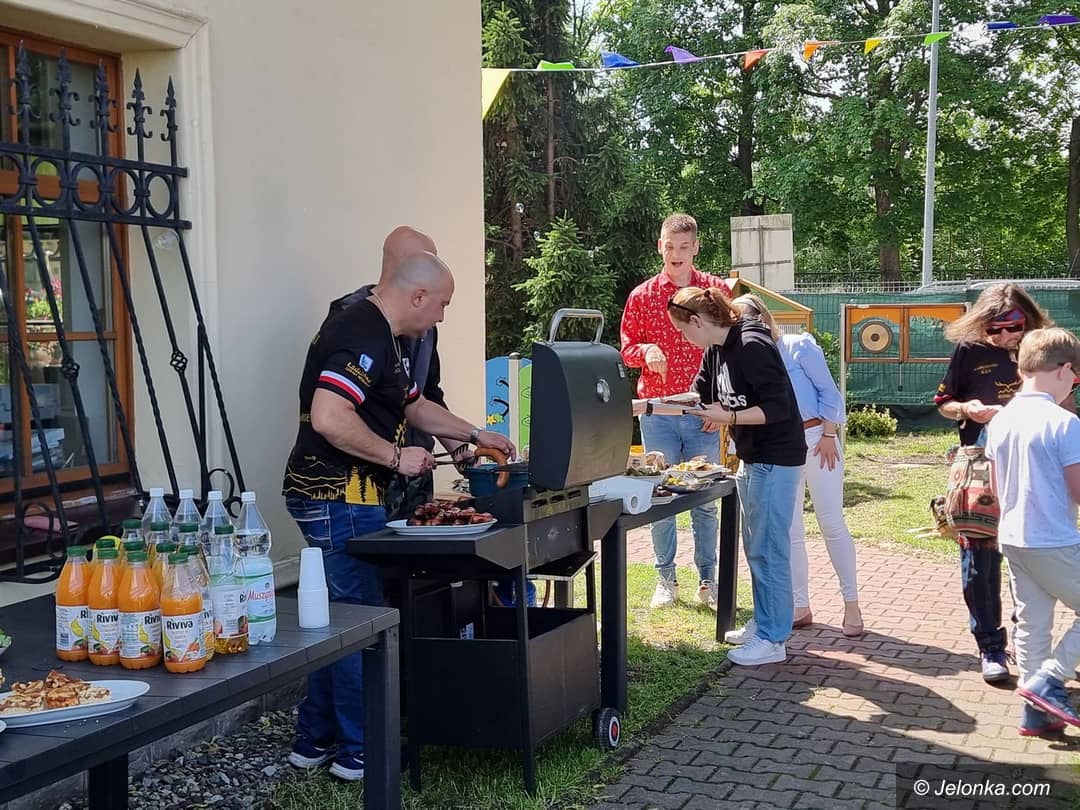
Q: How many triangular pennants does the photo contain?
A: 10